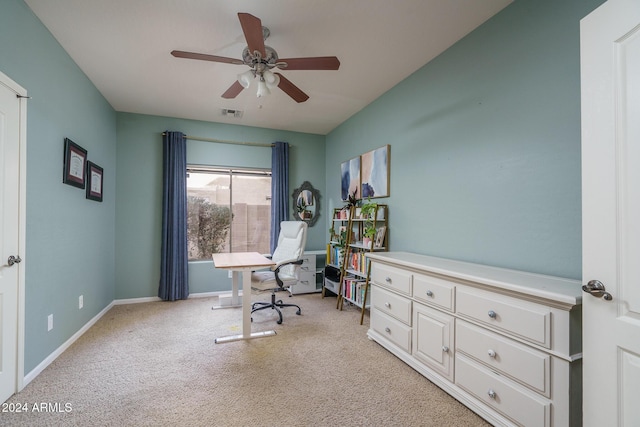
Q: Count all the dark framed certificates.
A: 2